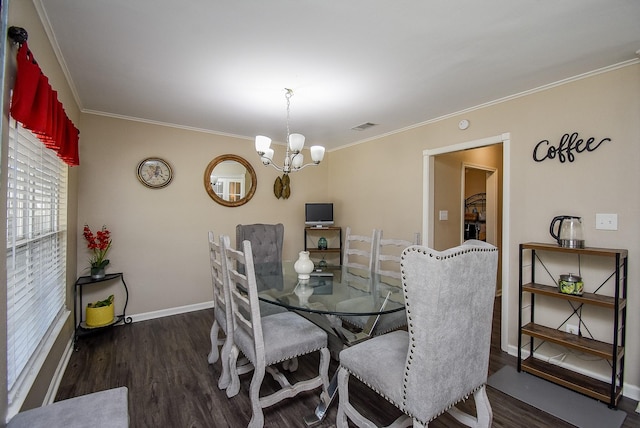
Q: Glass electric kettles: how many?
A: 1